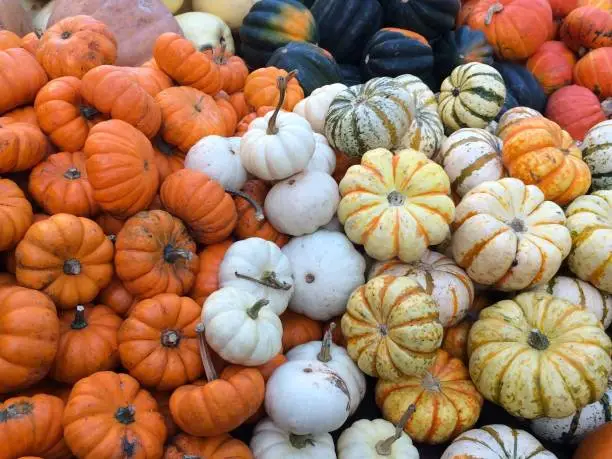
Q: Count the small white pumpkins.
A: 12